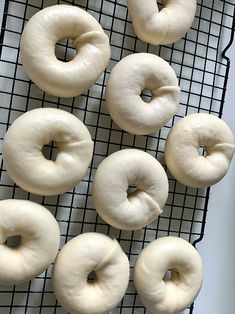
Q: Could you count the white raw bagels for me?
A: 9